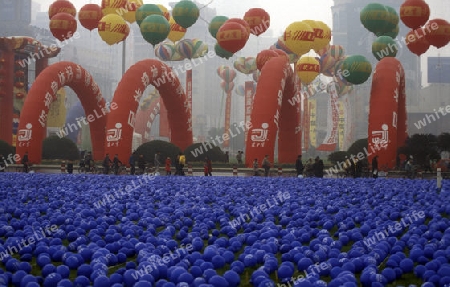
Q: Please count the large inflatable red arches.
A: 4